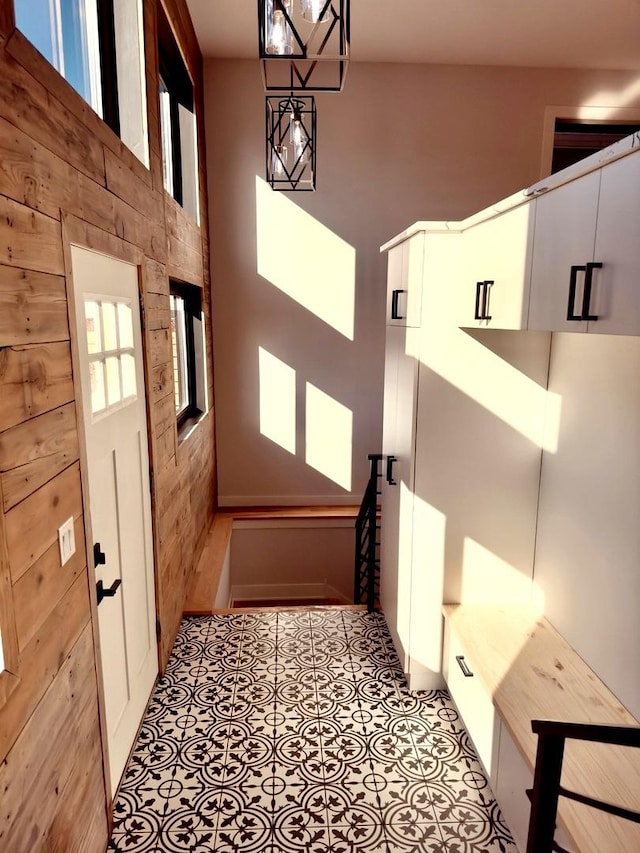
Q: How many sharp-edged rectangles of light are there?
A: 3